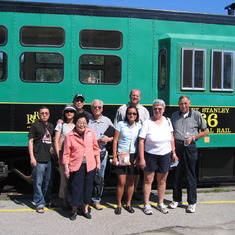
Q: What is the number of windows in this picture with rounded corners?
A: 7